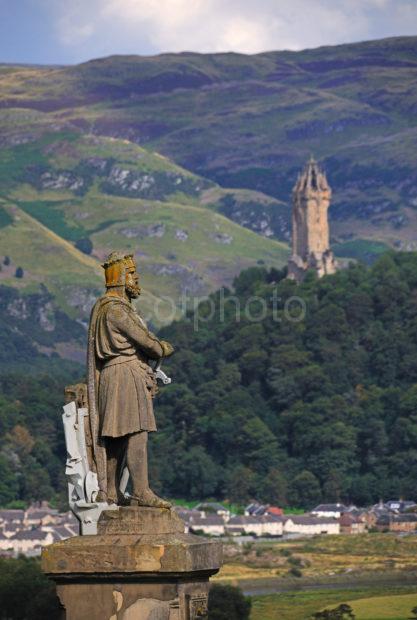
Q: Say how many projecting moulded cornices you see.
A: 1